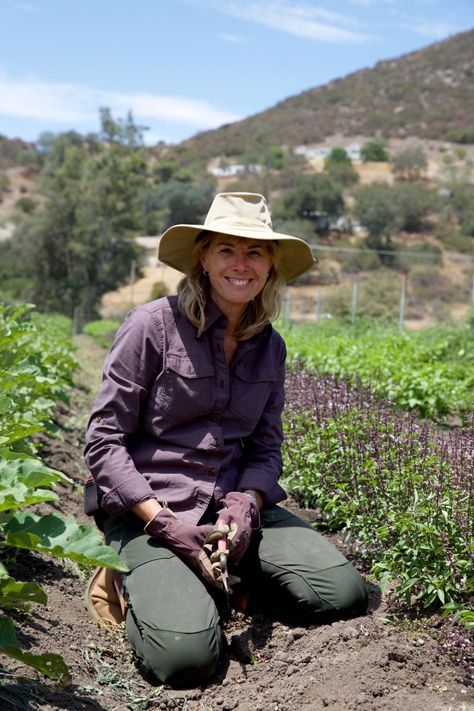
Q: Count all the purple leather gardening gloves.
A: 2